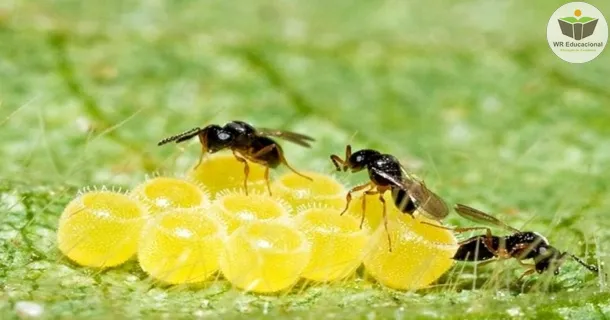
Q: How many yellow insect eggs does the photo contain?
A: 10